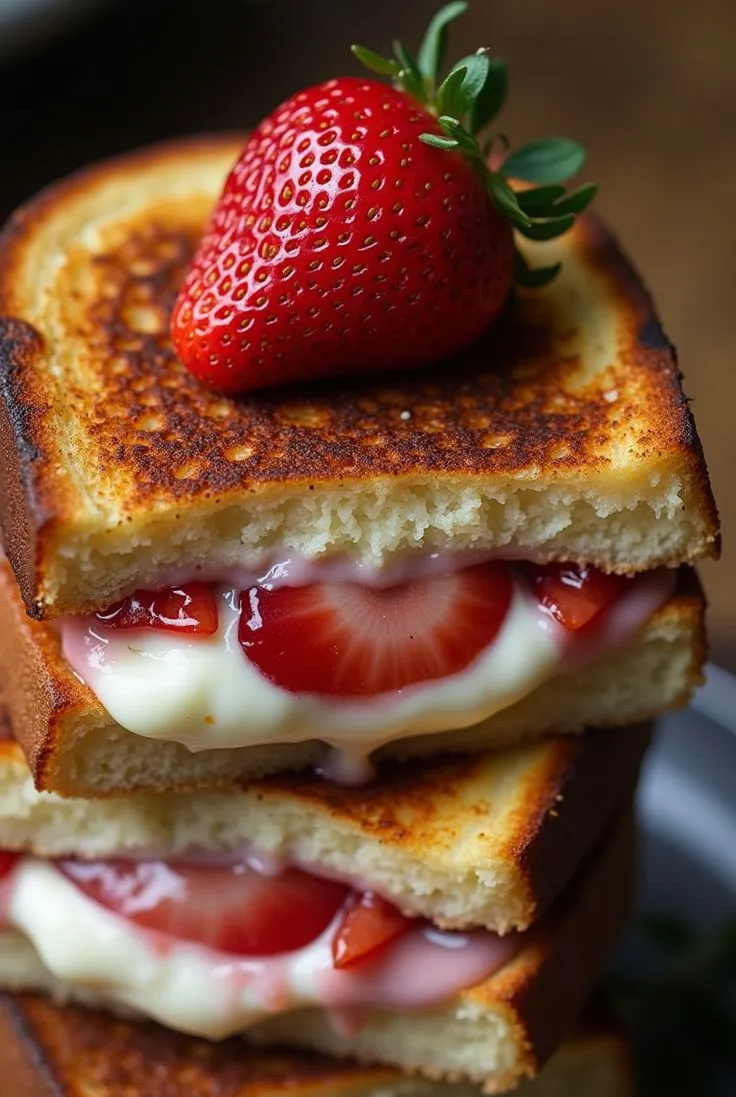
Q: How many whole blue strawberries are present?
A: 0